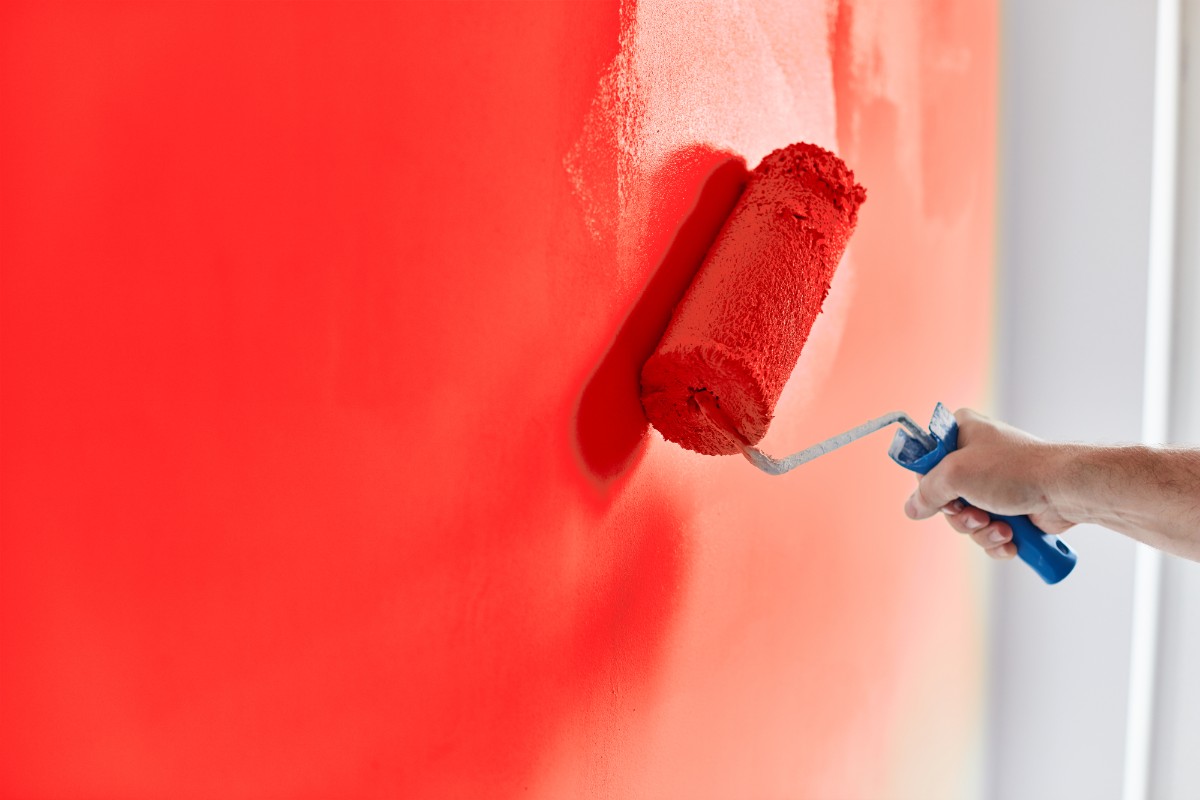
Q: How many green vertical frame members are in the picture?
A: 0